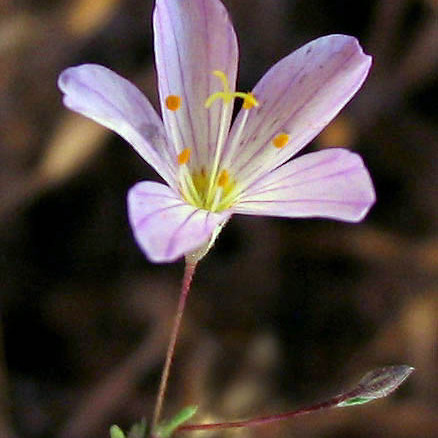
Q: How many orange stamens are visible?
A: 5